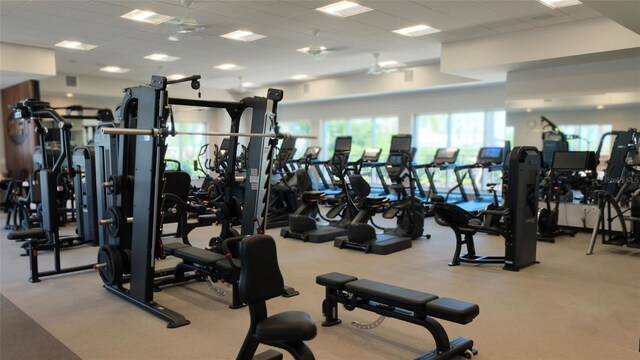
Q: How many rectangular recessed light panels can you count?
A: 14